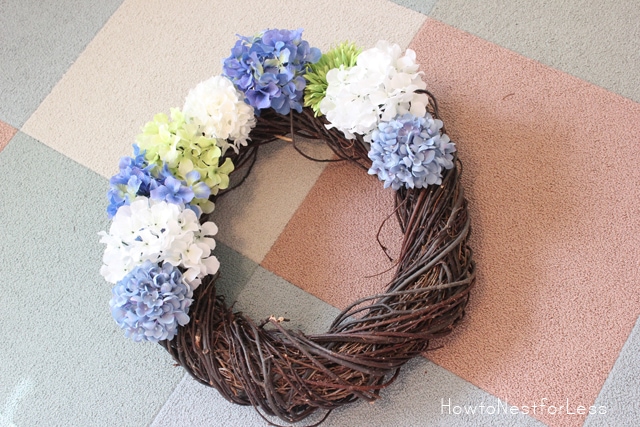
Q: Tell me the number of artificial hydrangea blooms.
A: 8